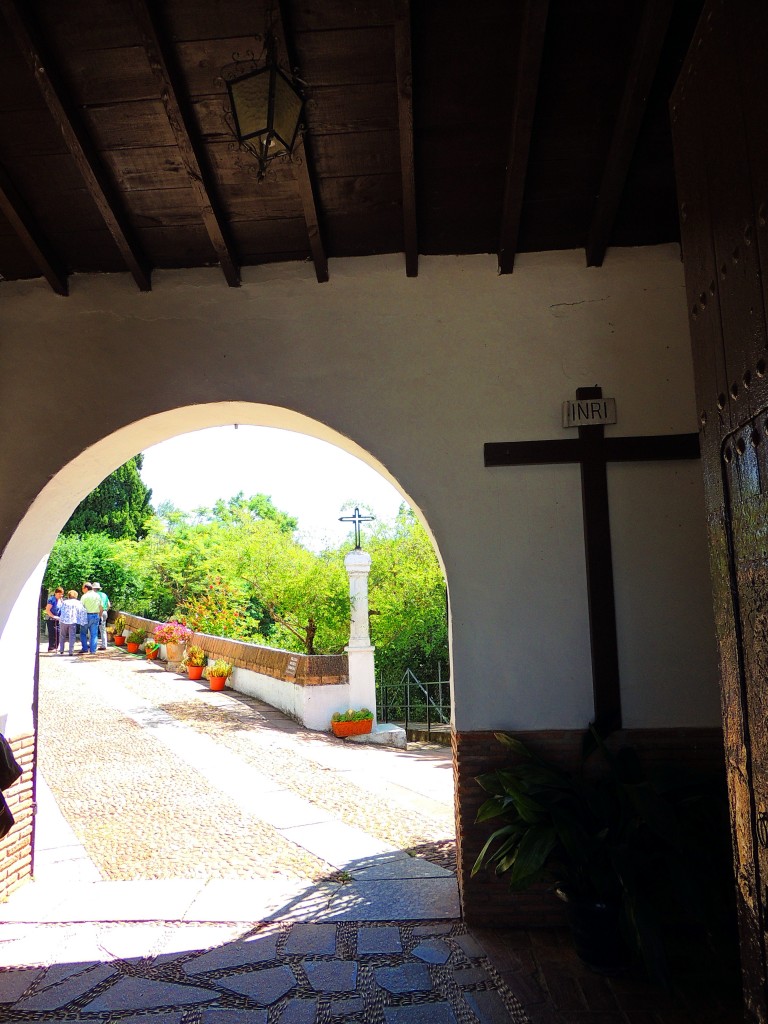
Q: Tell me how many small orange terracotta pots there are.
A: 5